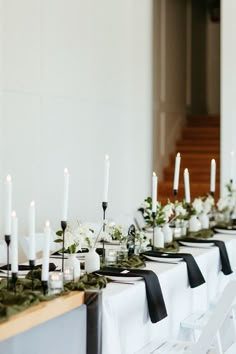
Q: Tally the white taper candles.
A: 11